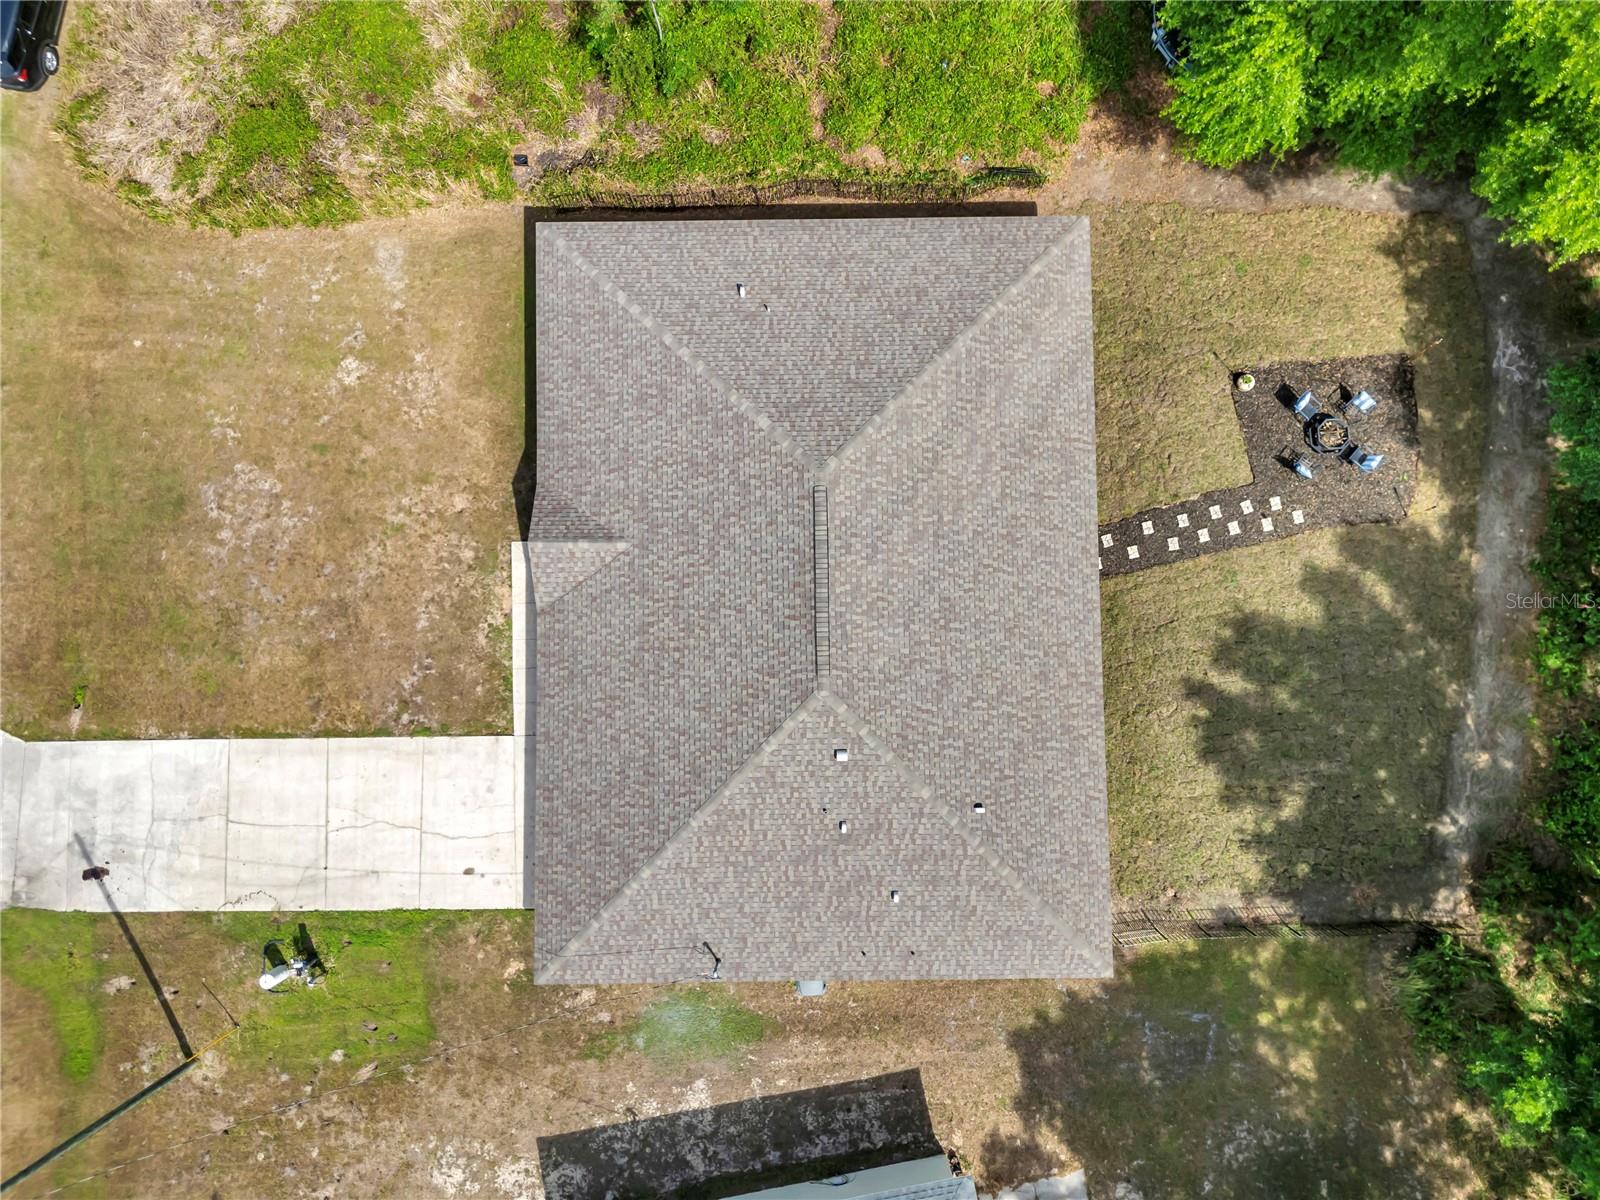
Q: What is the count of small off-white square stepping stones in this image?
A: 13